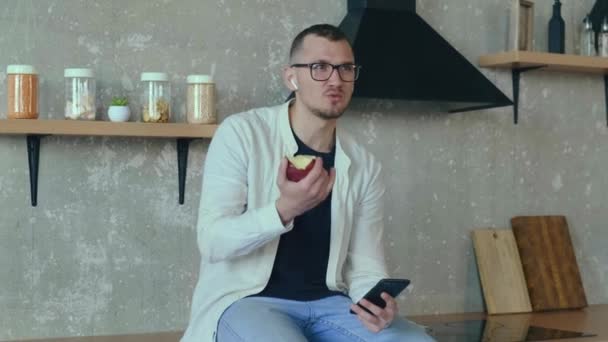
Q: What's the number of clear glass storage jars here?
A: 4